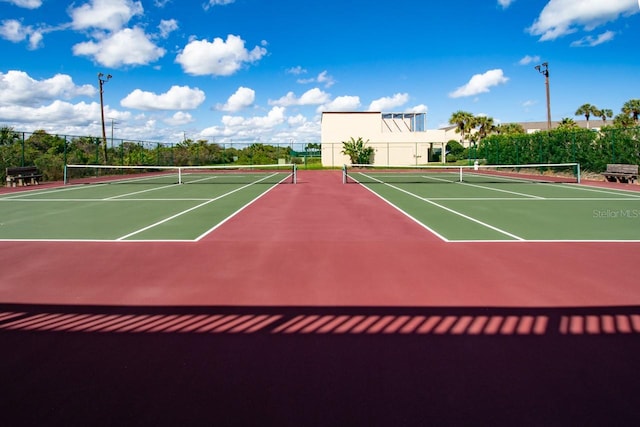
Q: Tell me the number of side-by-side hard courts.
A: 2